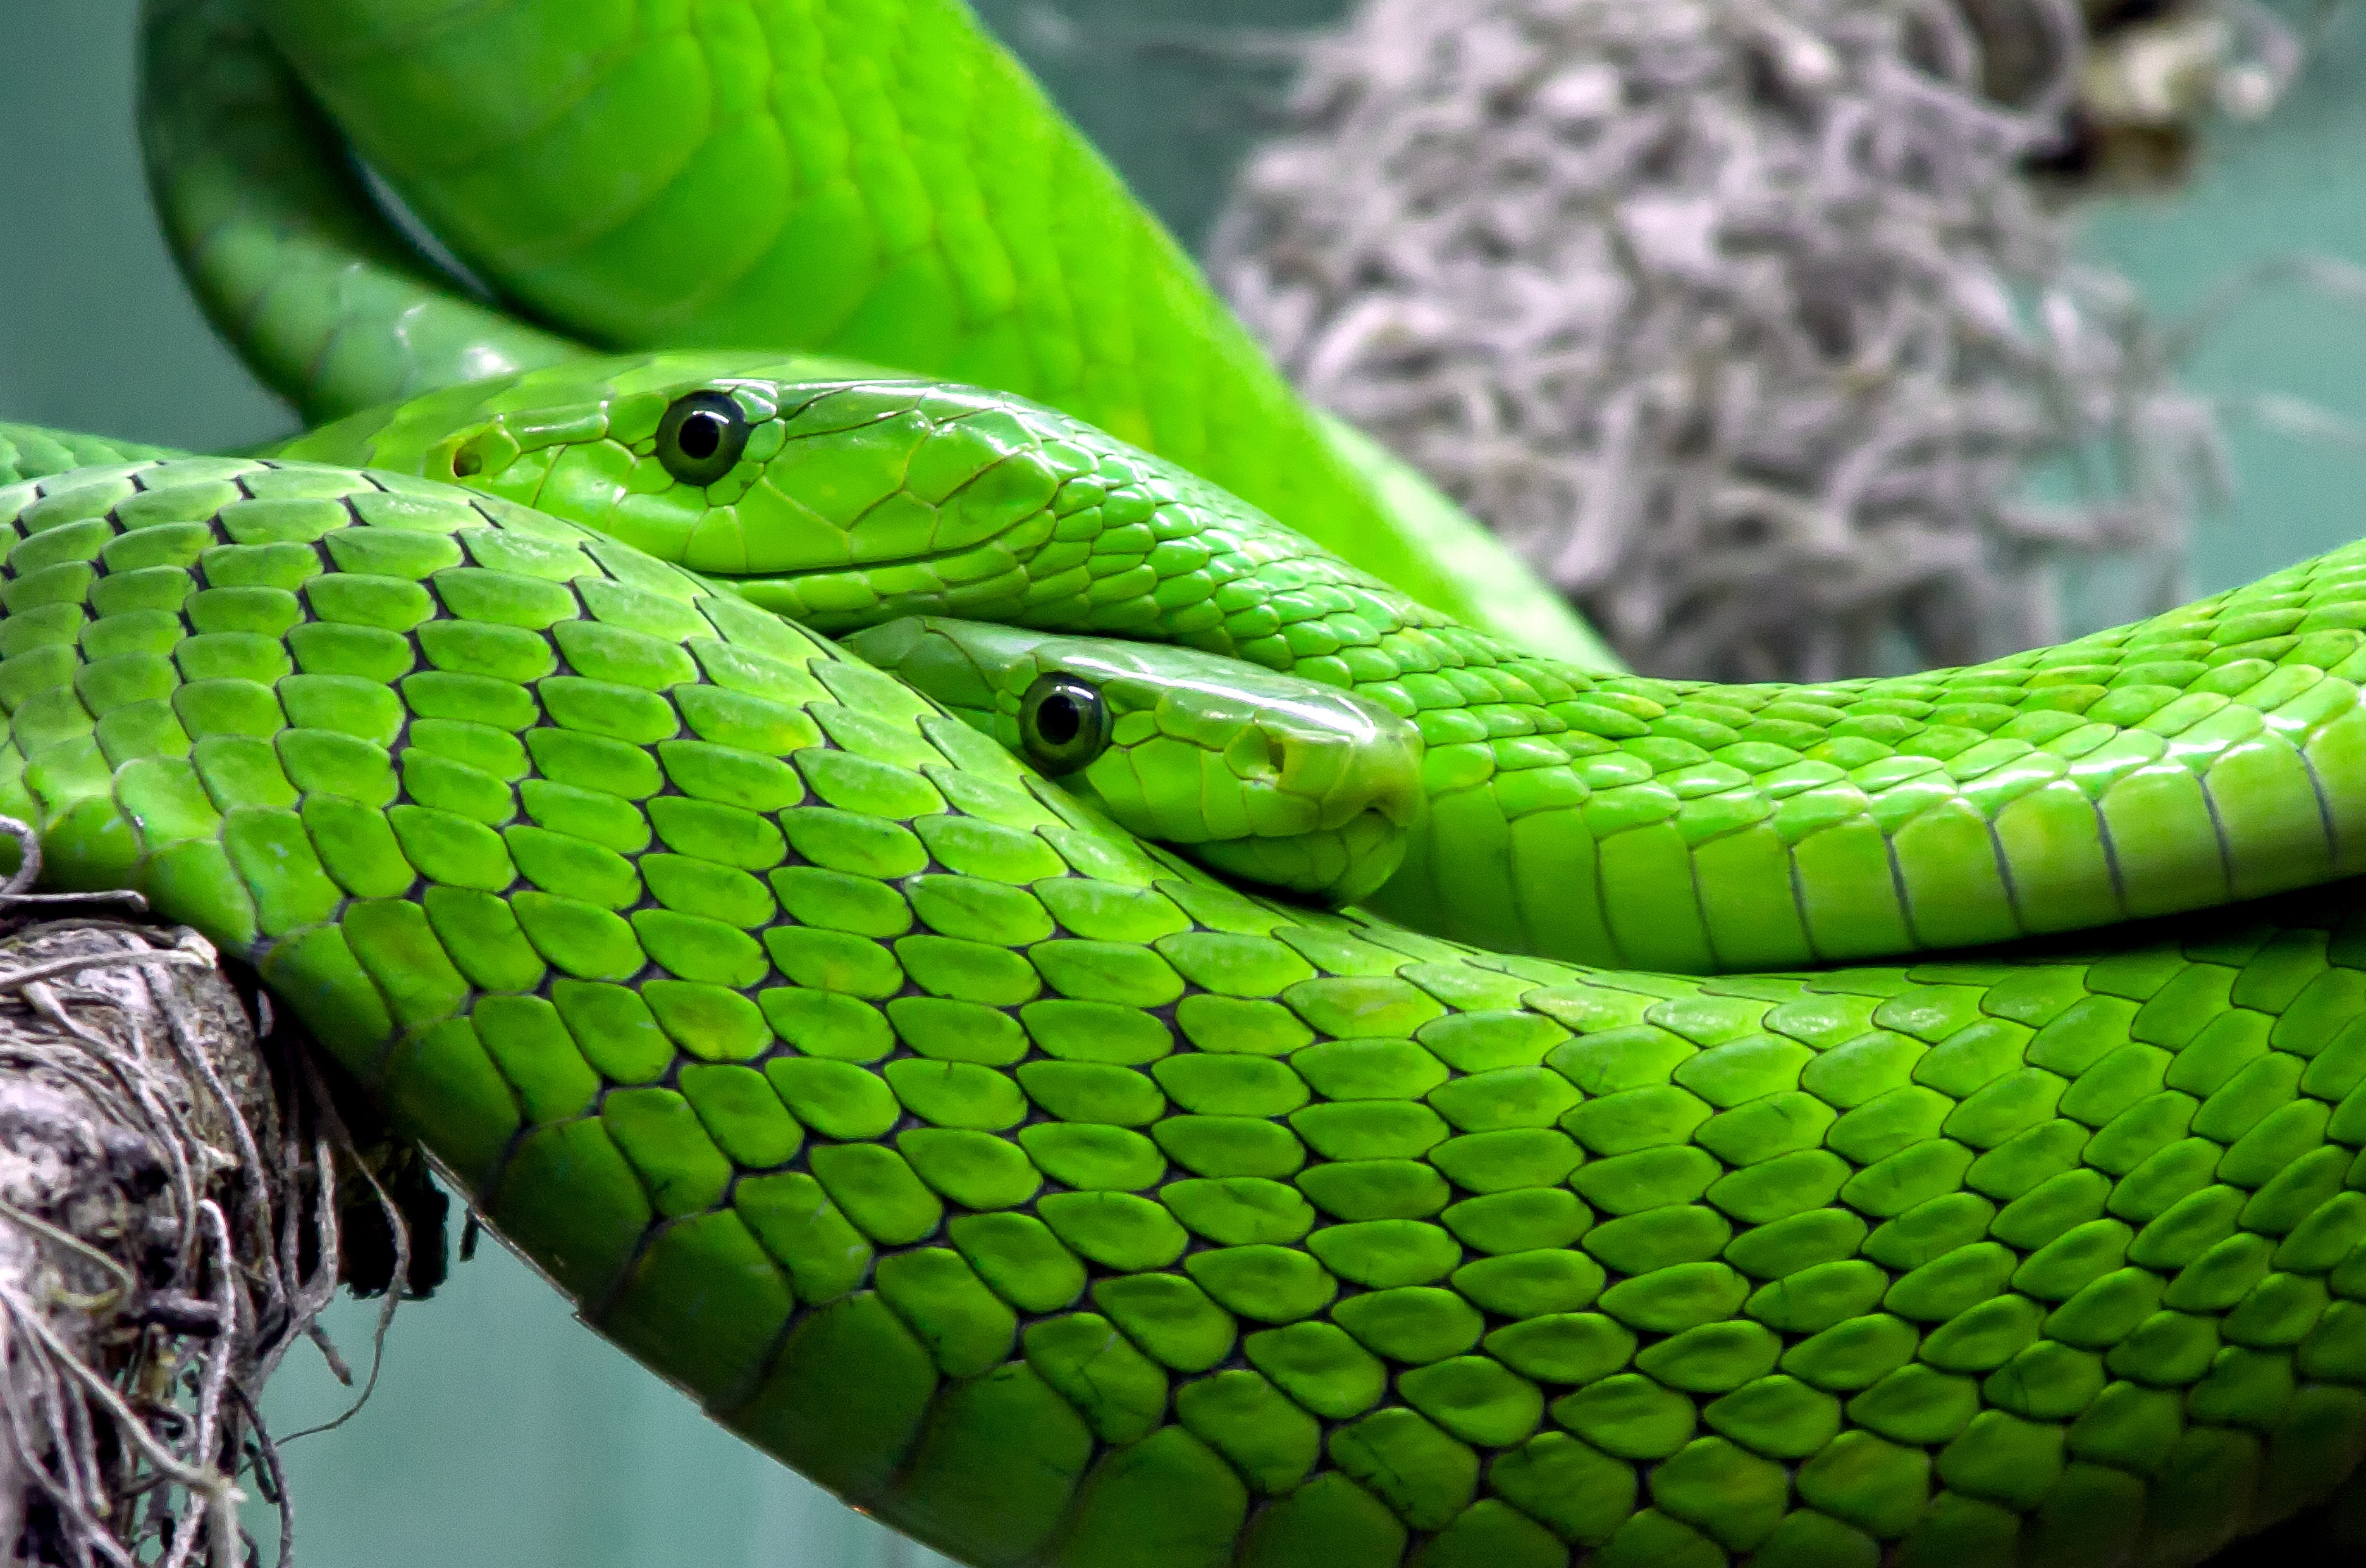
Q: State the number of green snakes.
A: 2